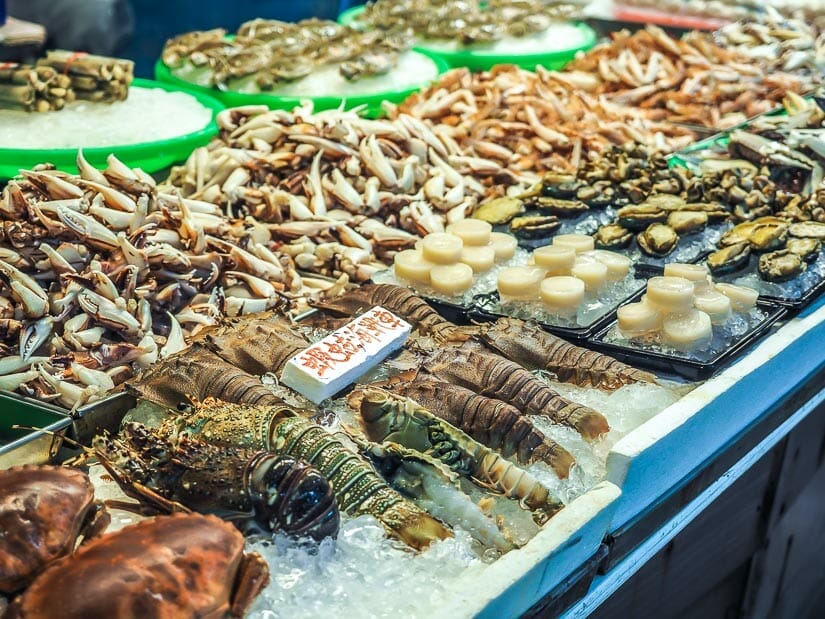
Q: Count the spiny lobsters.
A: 2